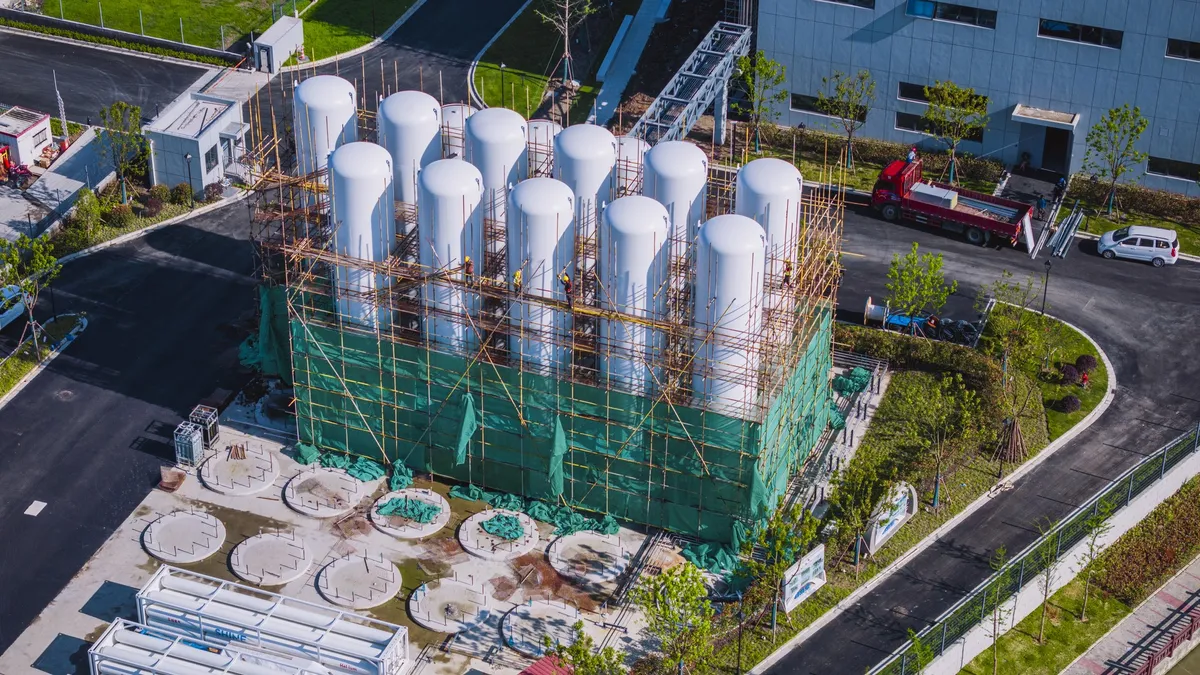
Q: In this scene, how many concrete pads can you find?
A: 10